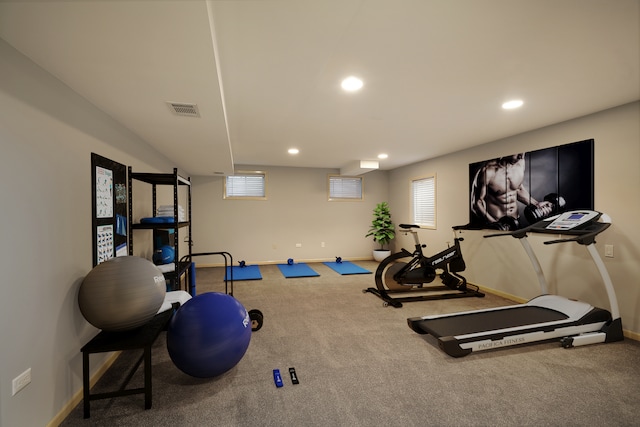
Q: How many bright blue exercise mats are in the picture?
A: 3